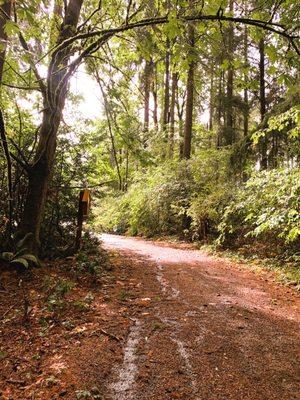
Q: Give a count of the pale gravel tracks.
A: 2